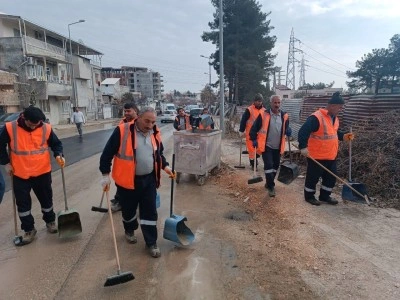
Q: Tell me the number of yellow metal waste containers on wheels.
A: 0